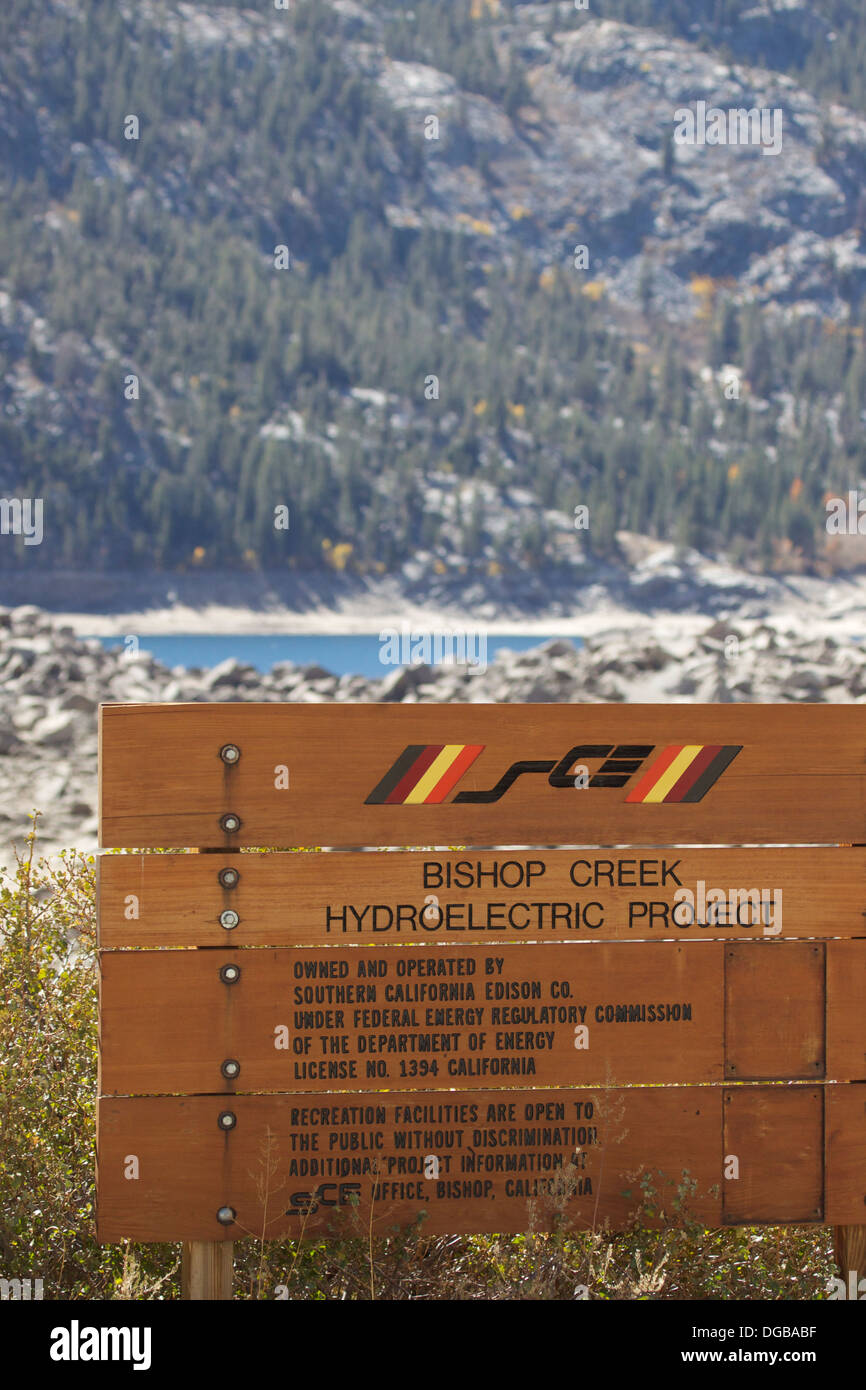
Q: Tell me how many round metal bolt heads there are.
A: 8